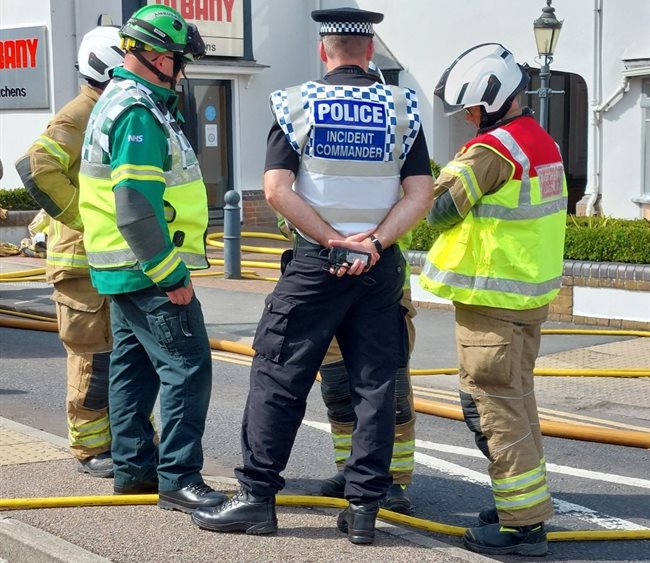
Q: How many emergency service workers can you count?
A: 5